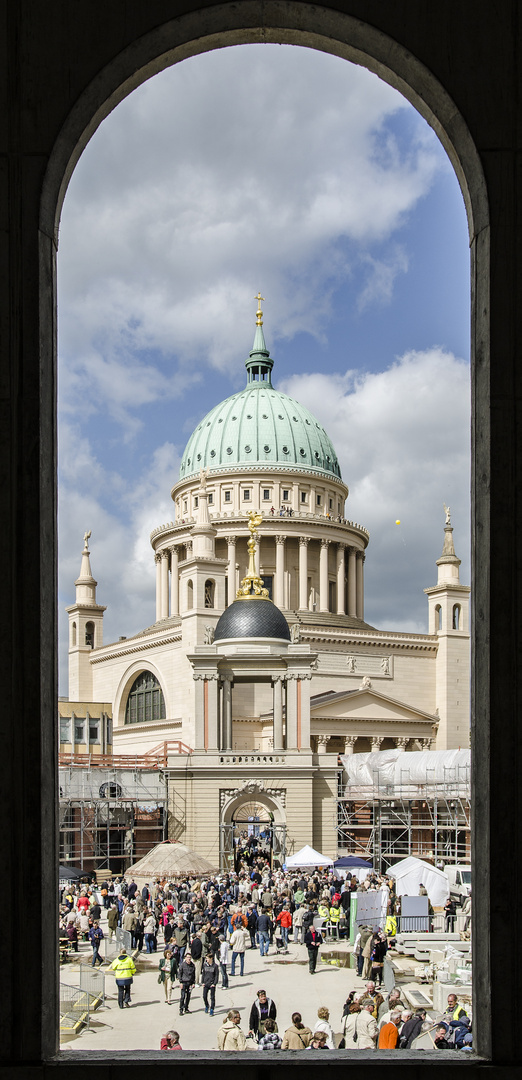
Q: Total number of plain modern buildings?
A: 1